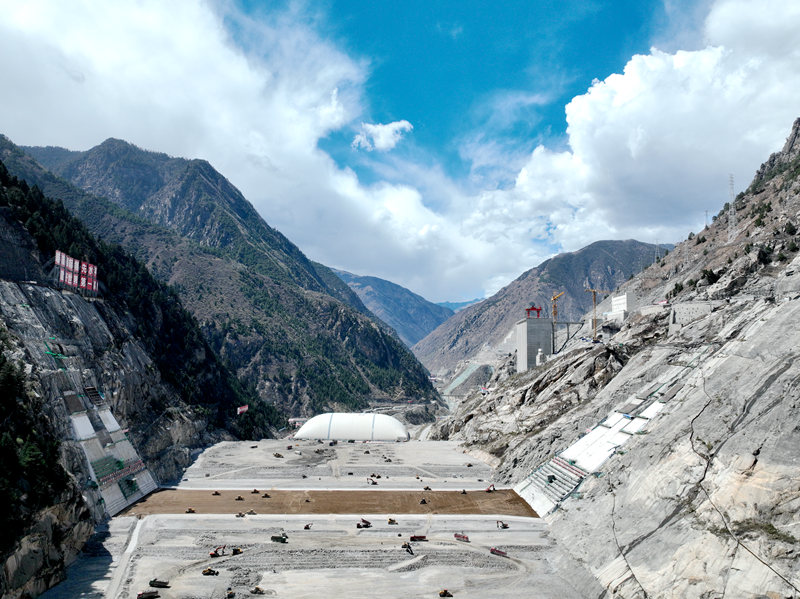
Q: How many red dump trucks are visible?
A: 5